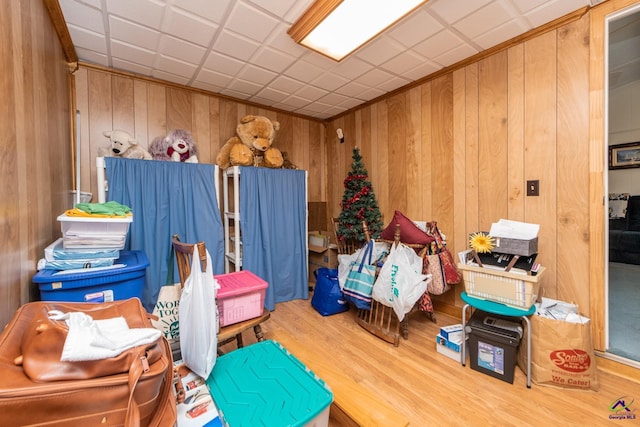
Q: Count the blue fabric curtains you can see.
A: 2